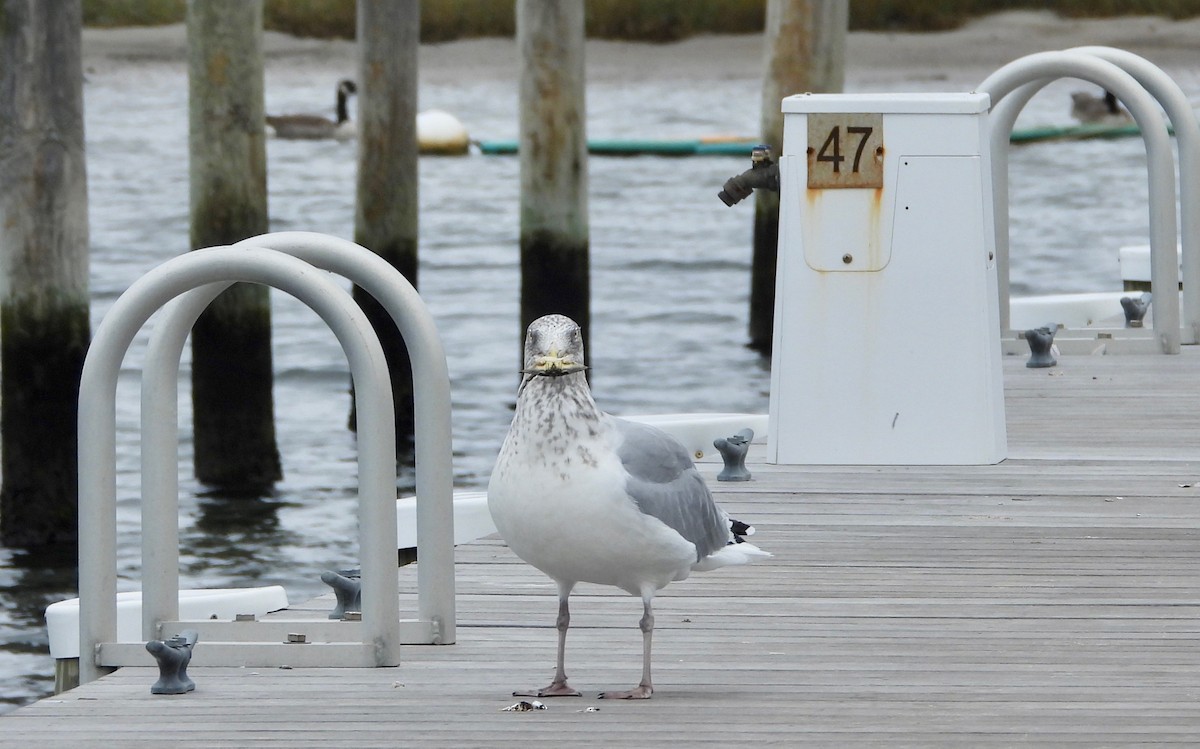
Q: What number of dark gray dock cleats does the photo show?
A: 5